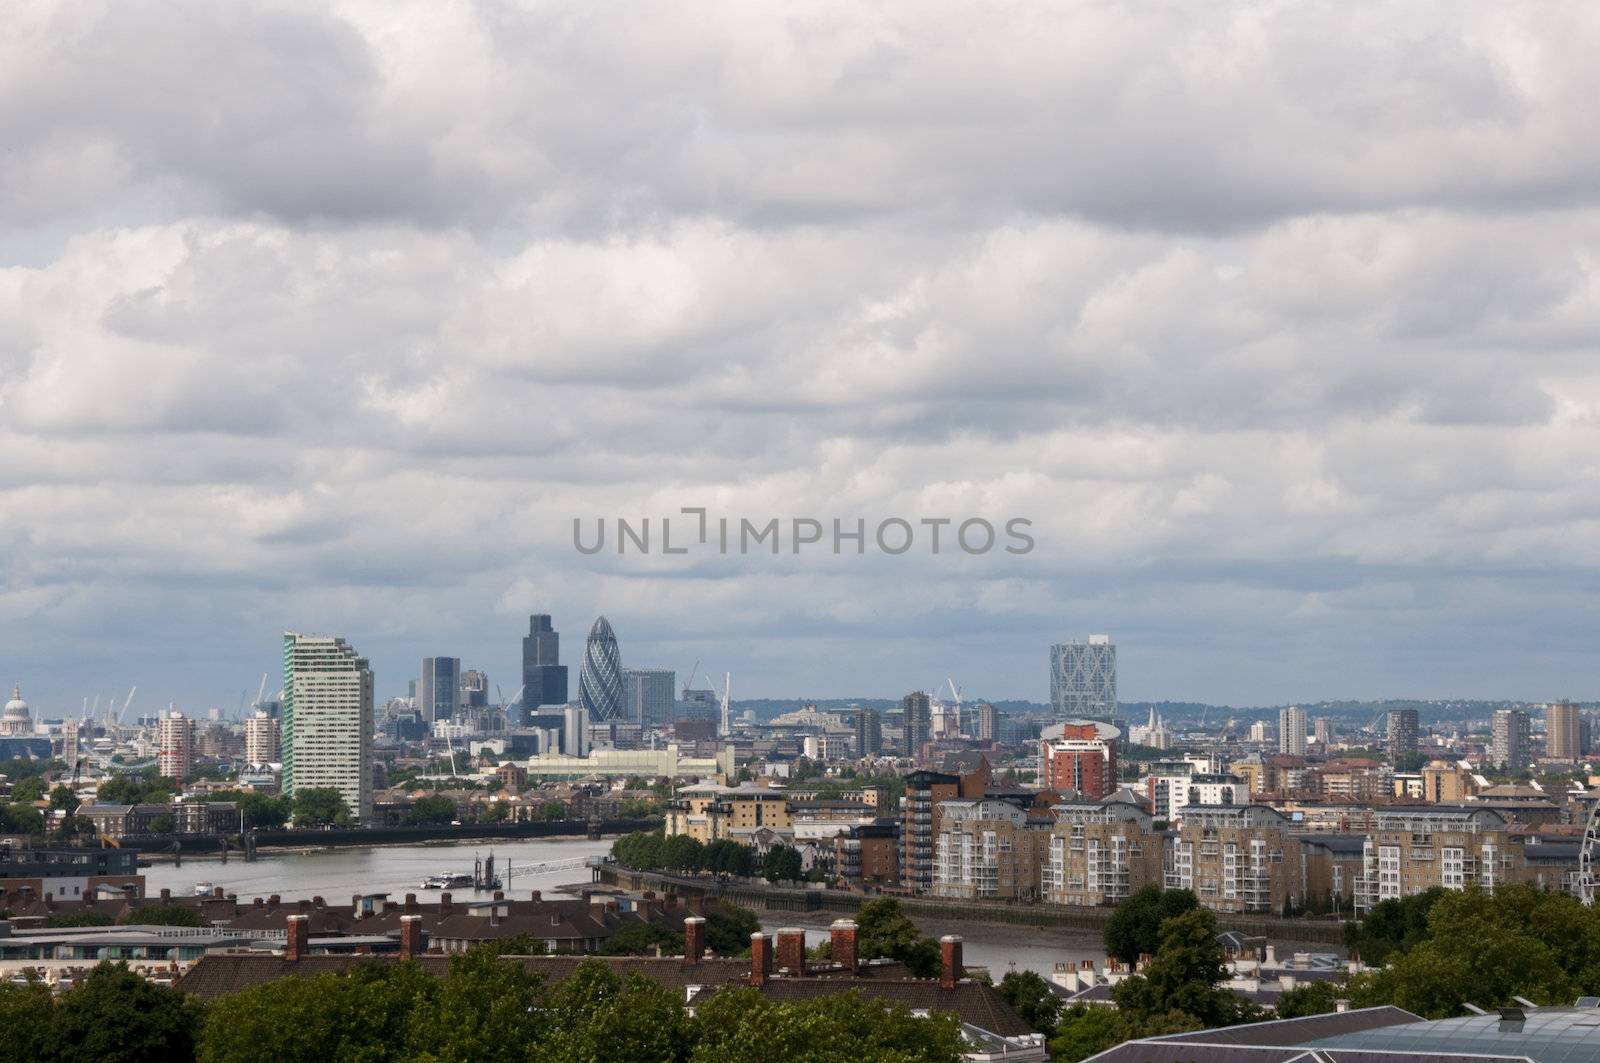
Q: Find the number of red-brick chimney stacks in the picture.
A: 7